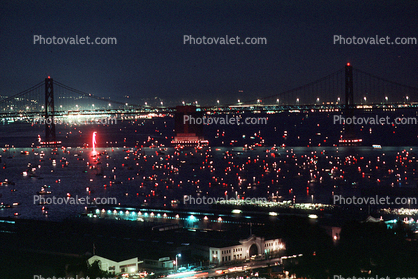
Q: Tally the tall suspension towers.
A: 2